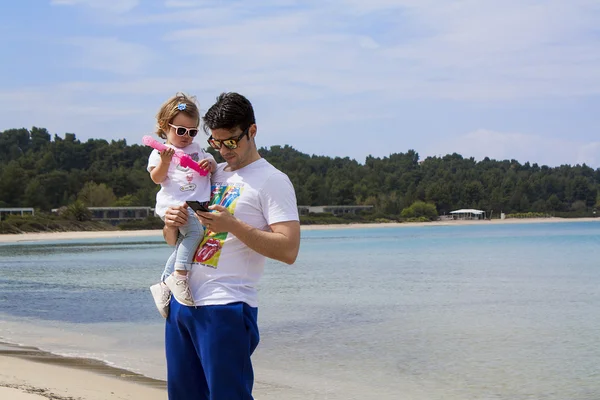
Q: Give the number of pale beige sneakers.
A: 2